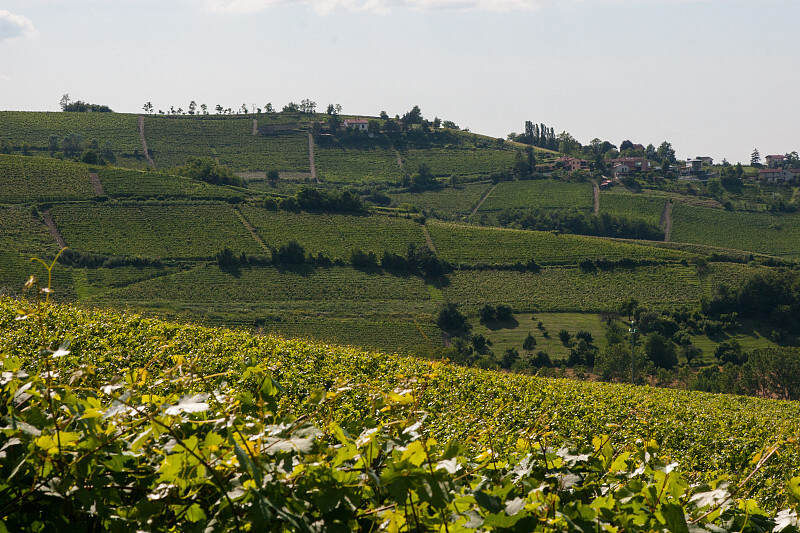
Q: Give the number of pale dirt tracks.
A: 11